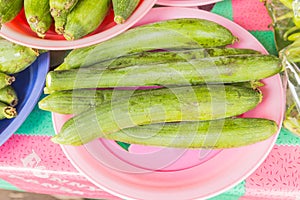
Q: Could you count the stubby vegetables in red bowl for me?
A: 5